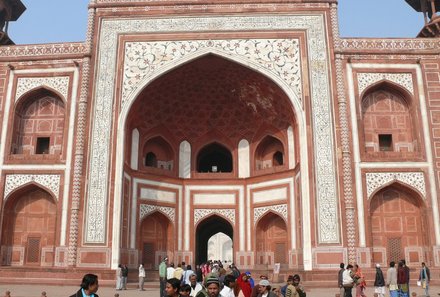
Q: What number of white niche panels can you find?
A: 4